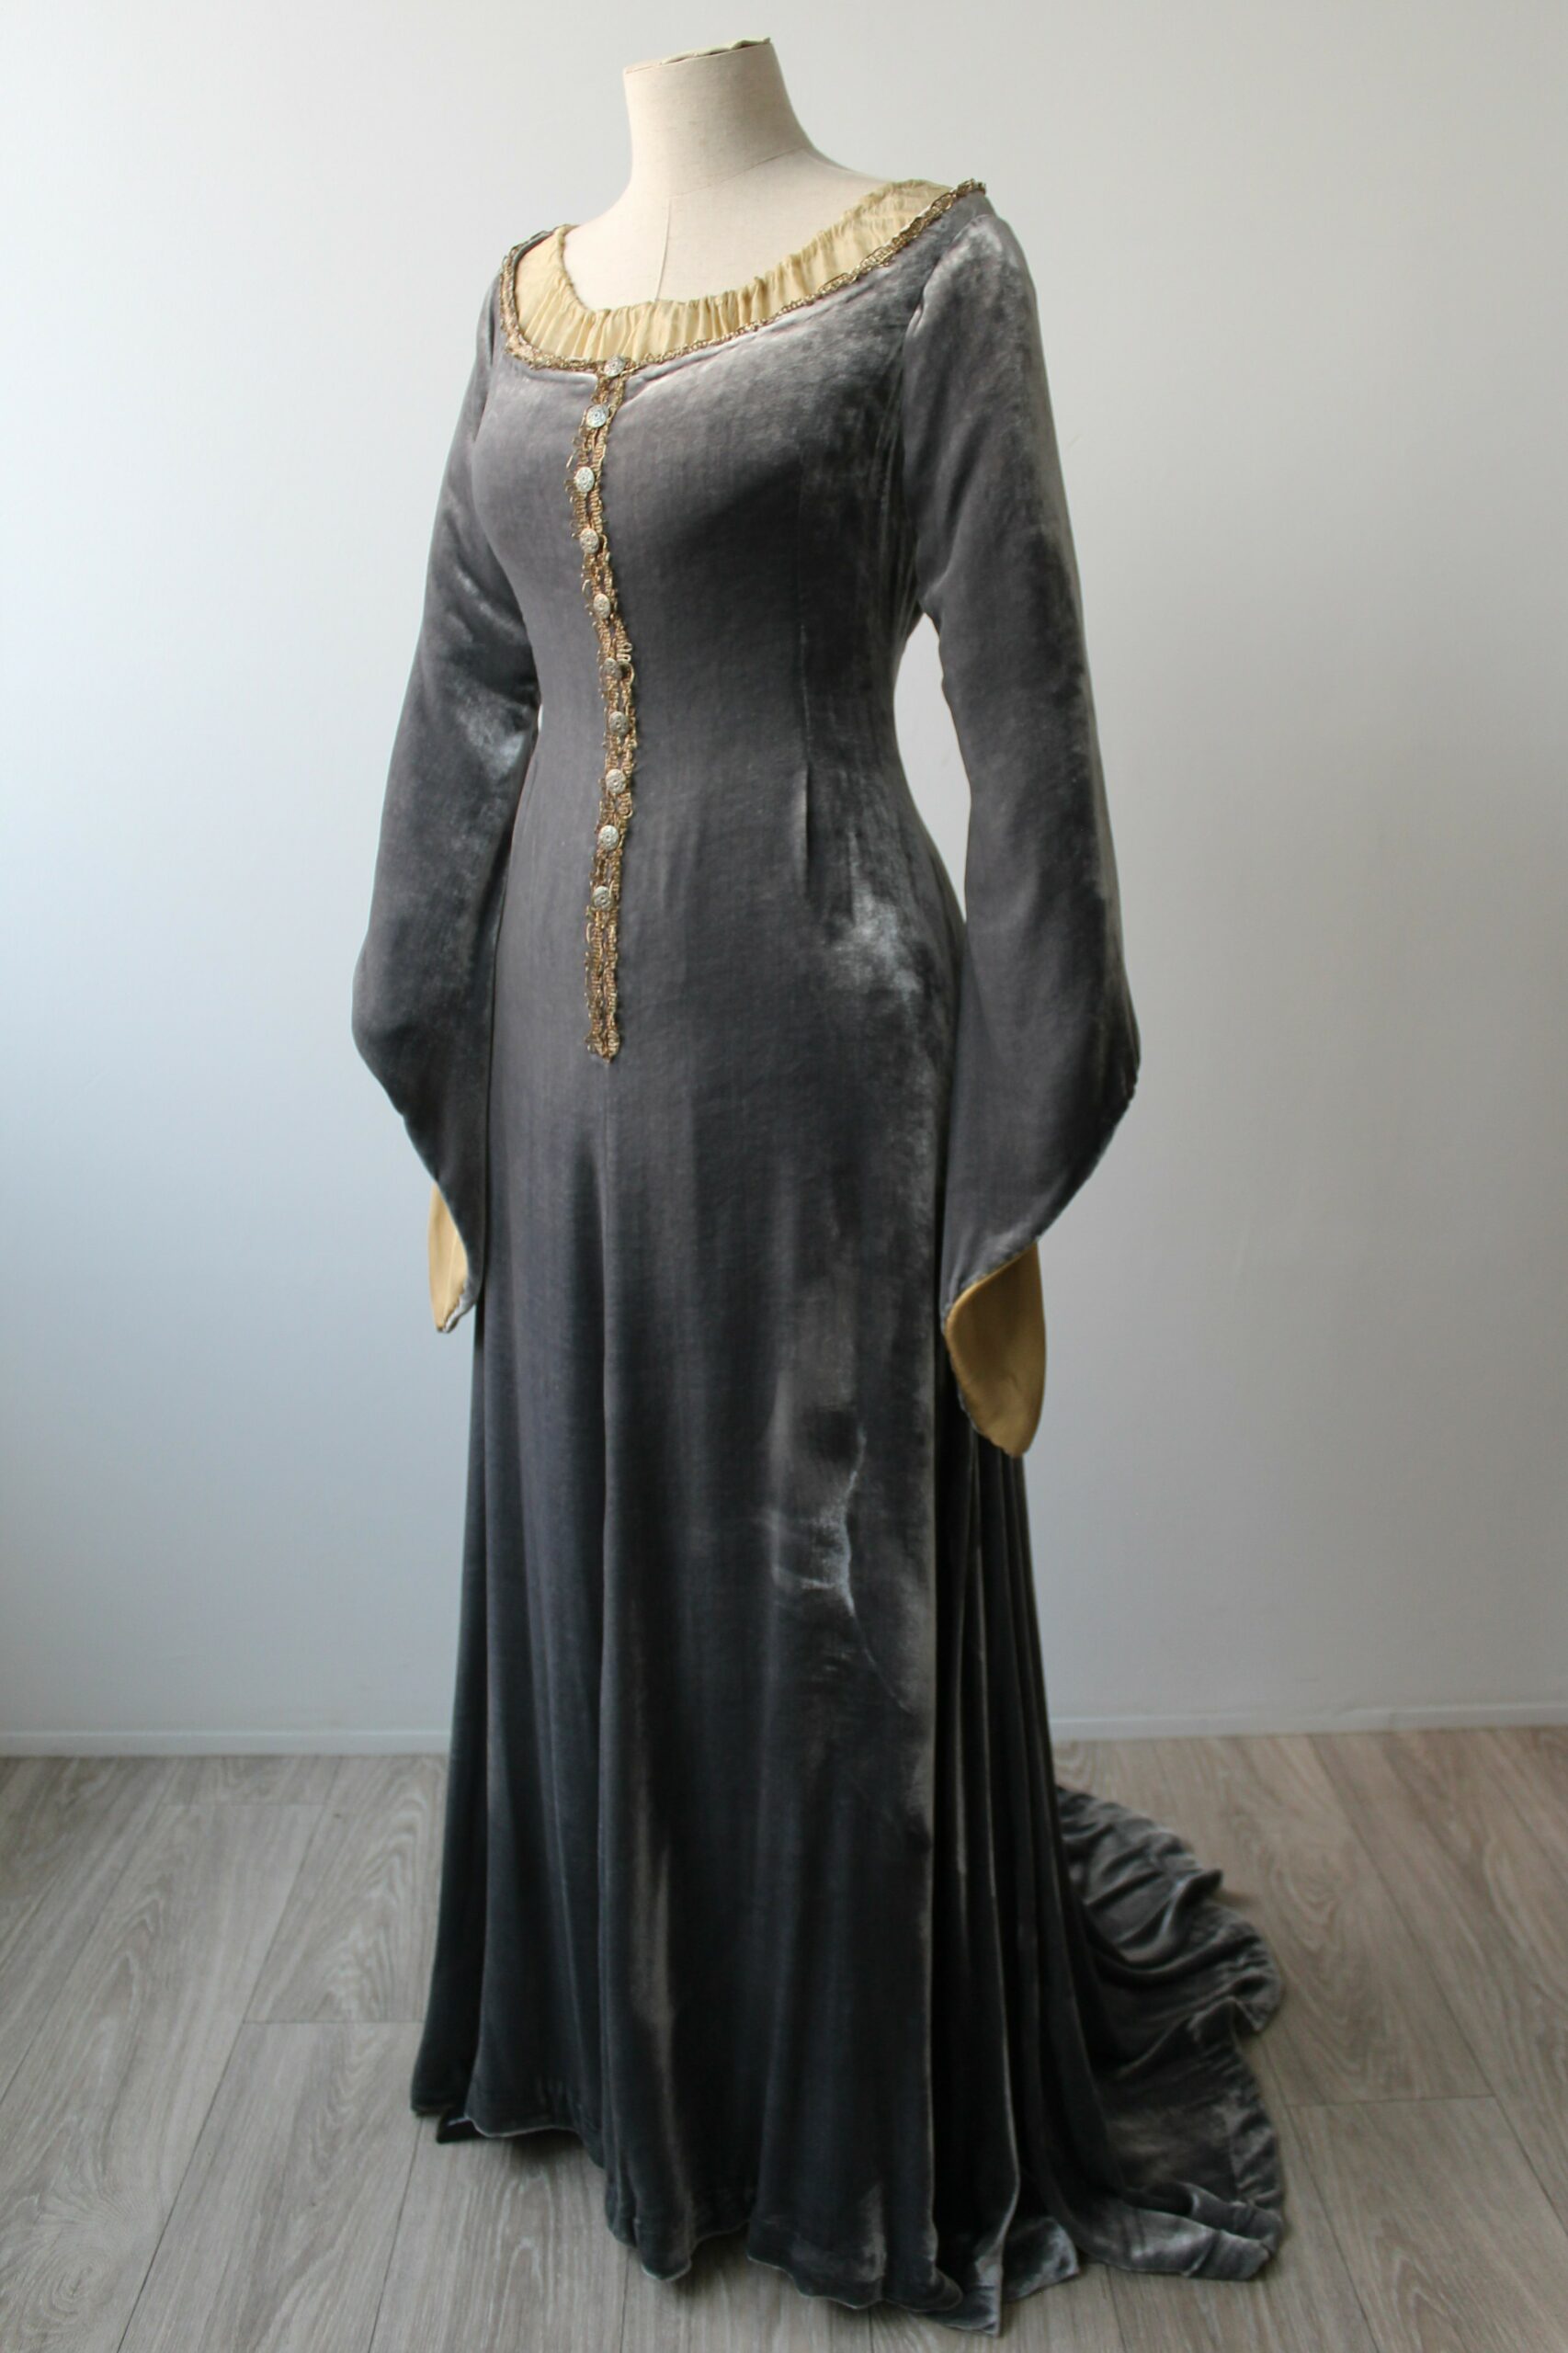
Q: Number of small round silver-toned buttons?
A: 10